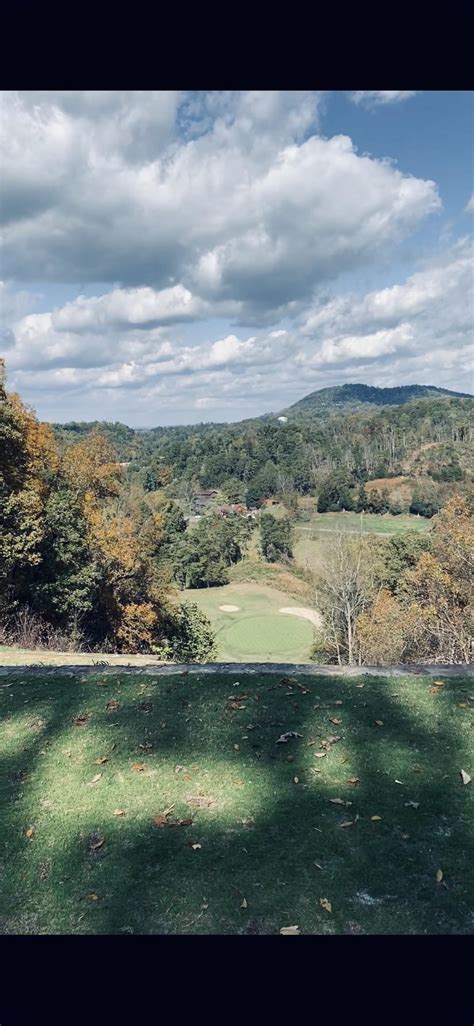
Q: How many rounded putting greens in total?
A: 1